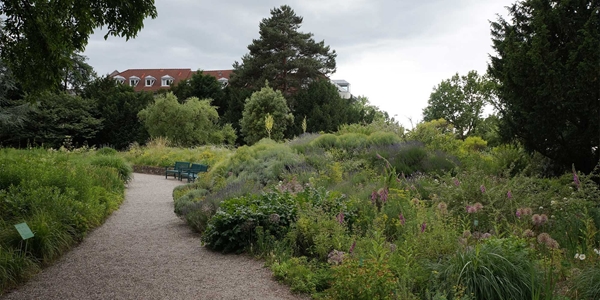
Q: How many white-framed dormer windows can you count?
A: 5